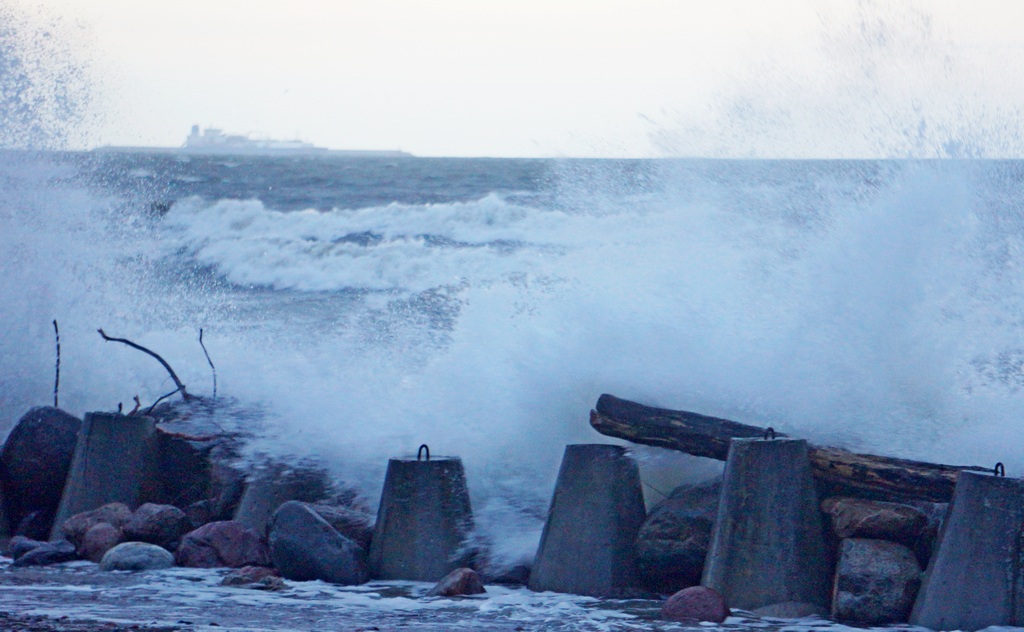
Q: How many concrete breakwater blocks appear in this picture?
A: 6